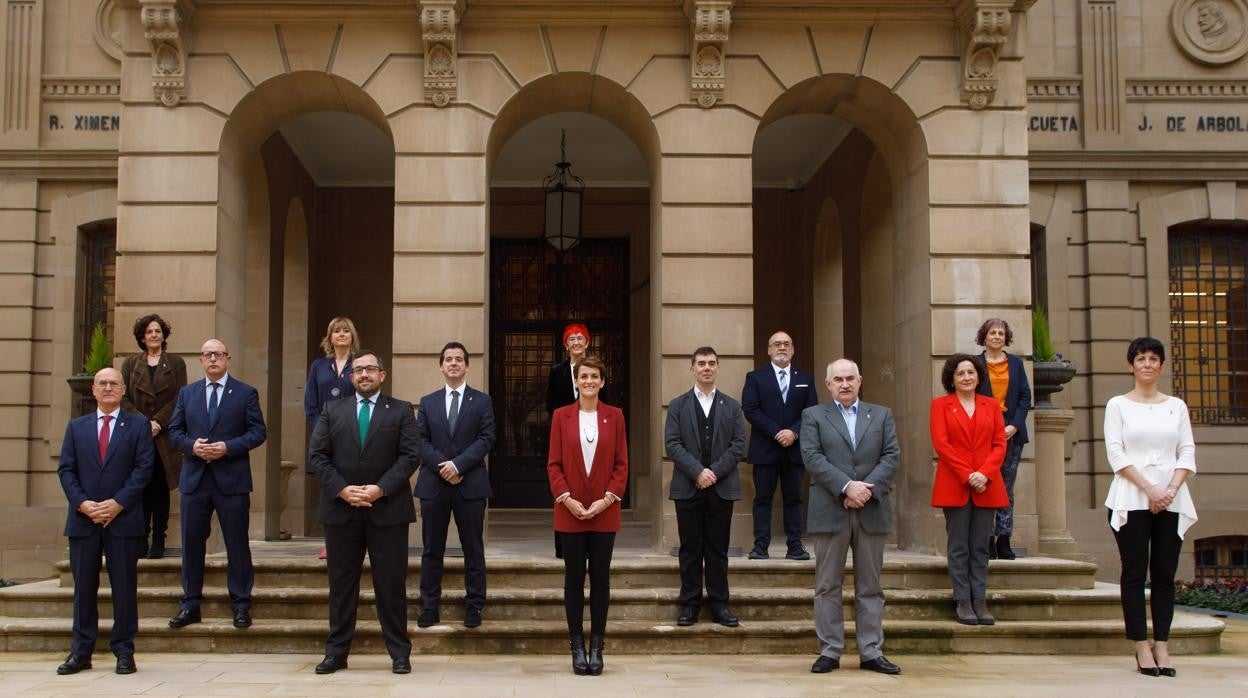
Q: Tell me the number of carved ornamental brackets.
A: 4